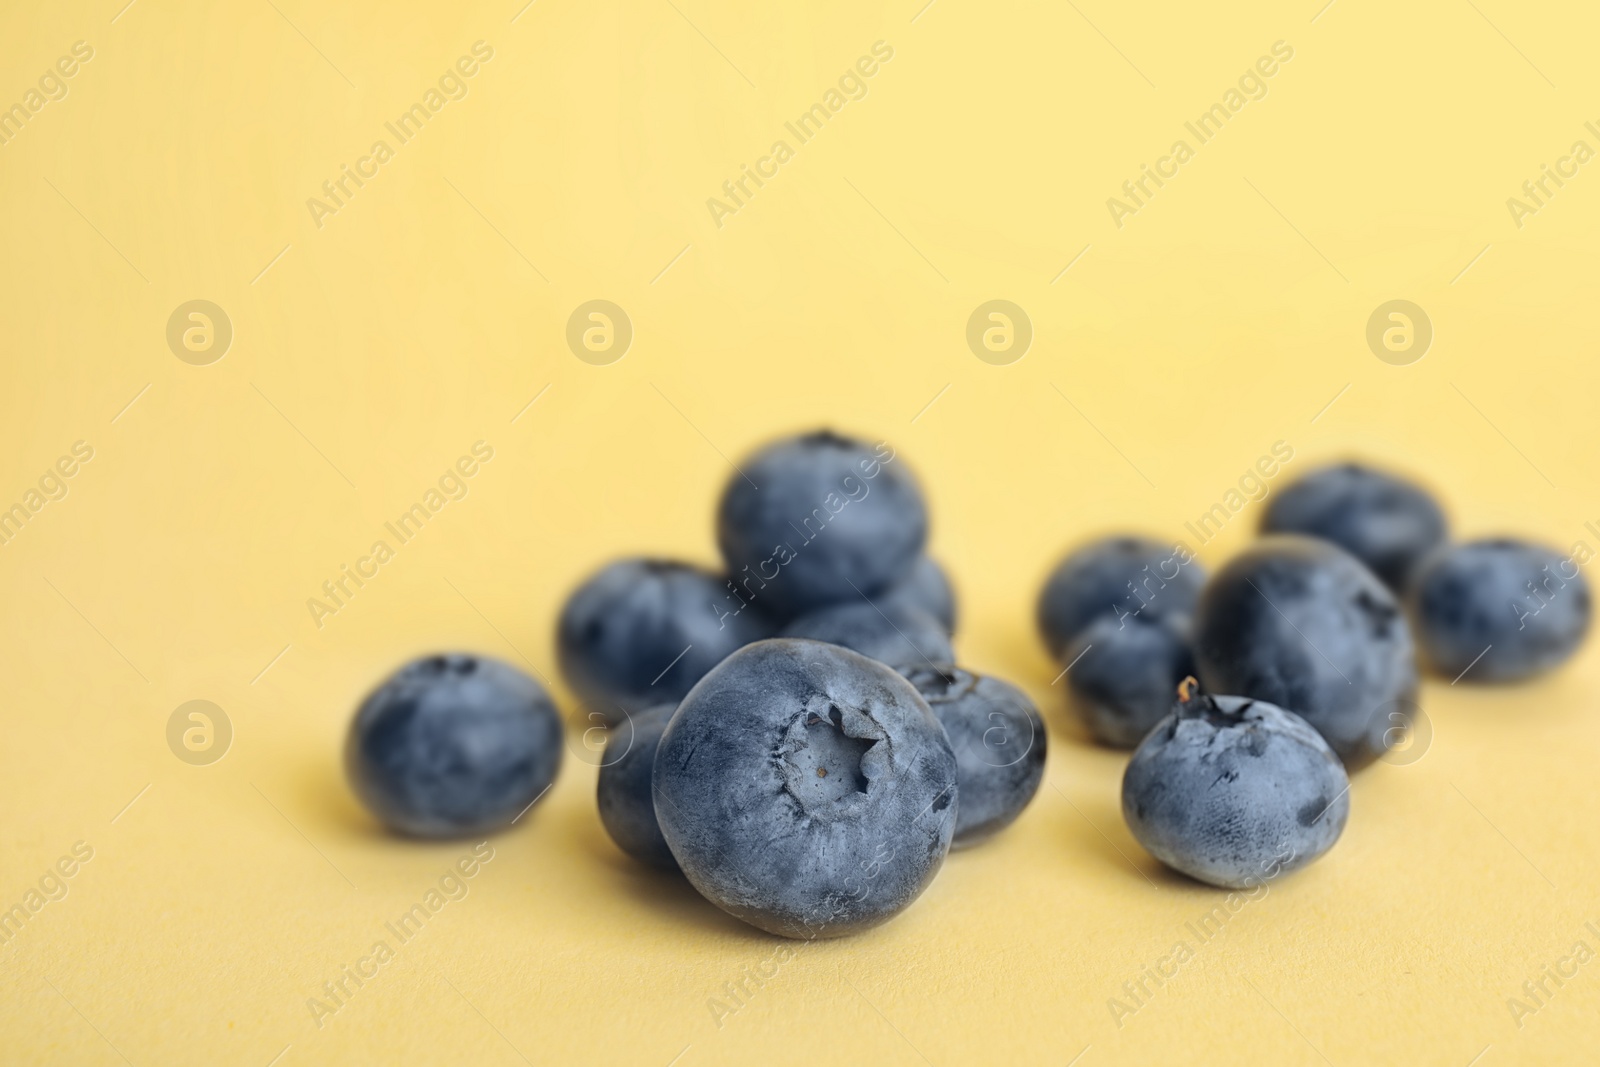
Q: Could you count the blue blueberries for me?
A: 14